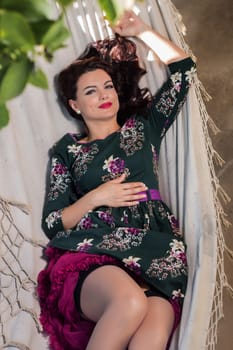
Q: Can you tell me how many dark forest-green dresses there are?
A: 1